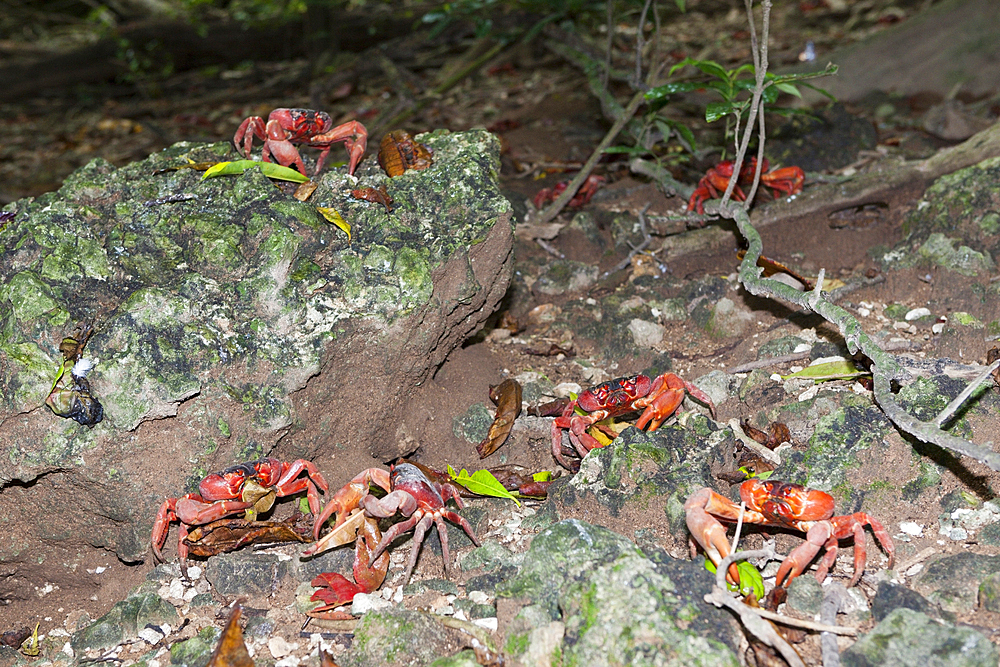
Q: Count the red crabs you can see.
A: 7